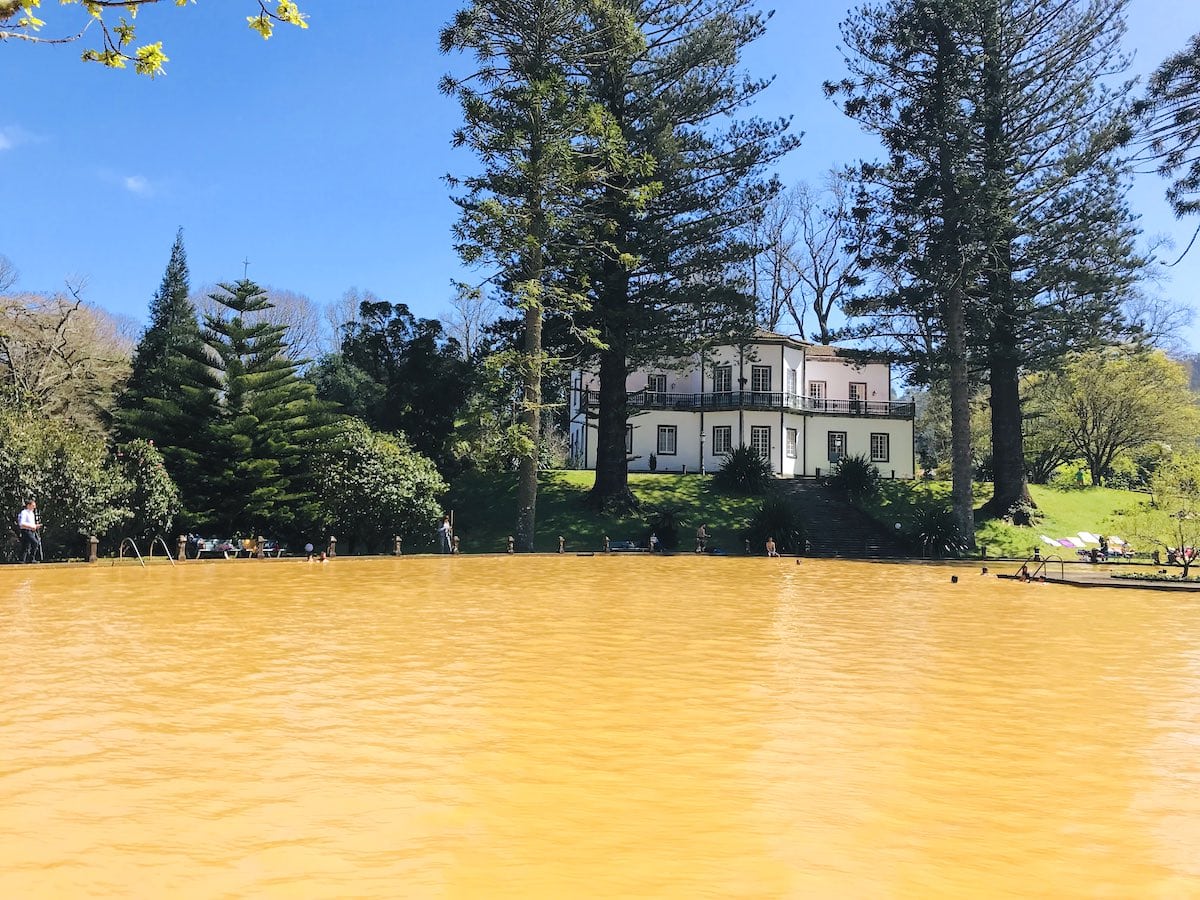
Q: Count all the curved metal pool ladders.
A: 2